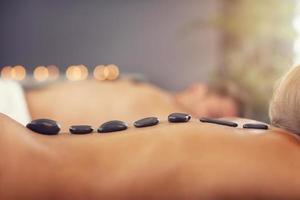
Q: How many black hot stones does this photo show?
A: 7